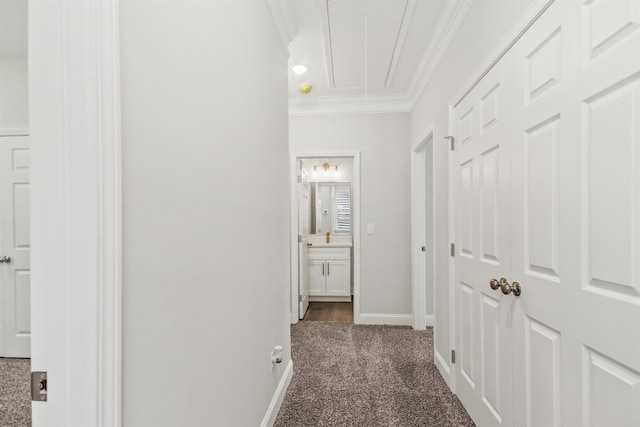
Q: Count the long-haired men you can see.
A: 0